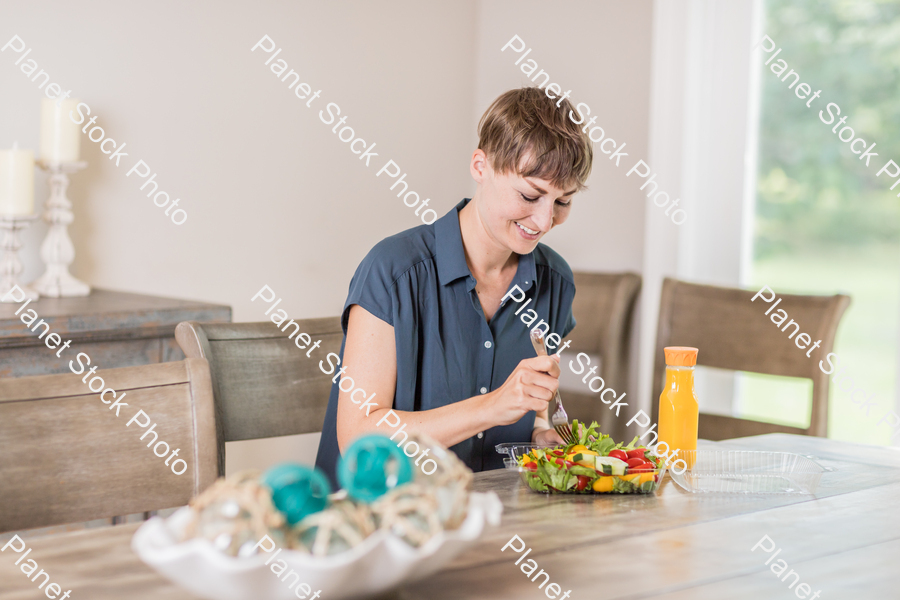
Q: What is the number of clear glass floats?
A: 4